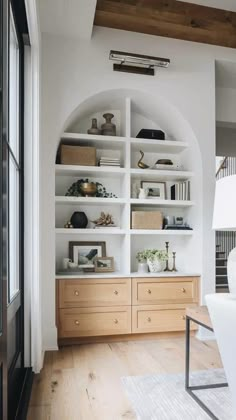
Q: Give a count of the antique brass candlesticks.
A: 2